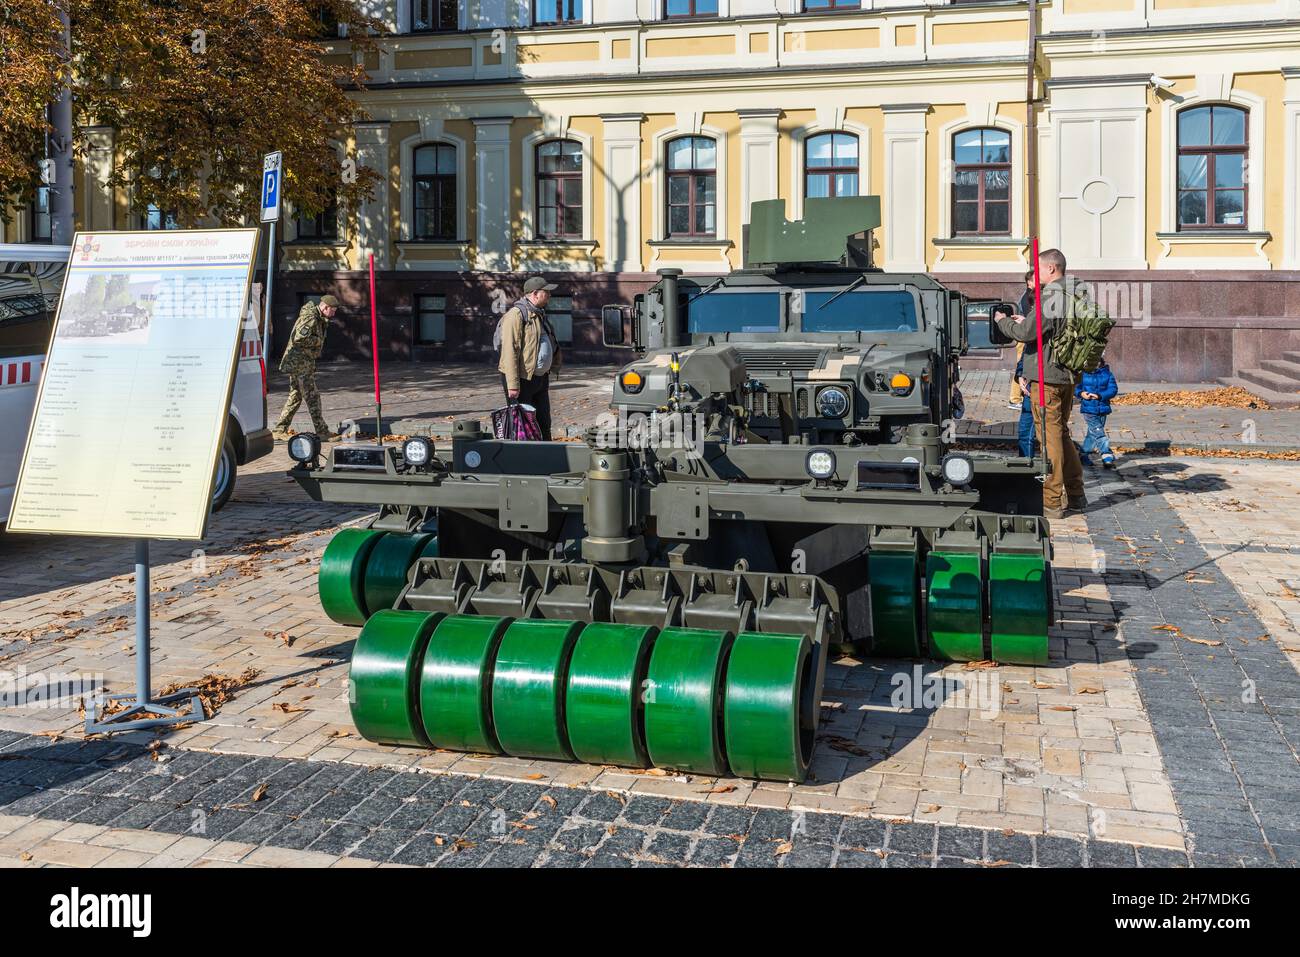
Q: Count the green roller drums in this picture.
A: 12